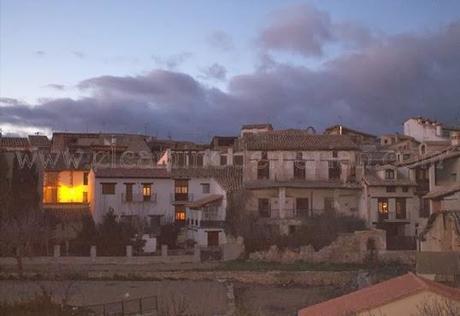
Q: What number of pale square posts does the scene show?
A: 5